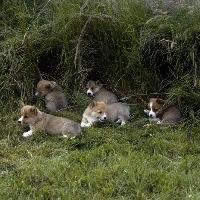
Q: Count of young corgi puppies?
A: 5